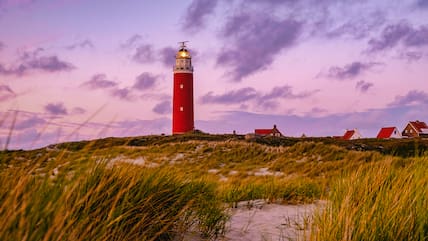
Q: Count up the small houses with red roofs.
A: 4